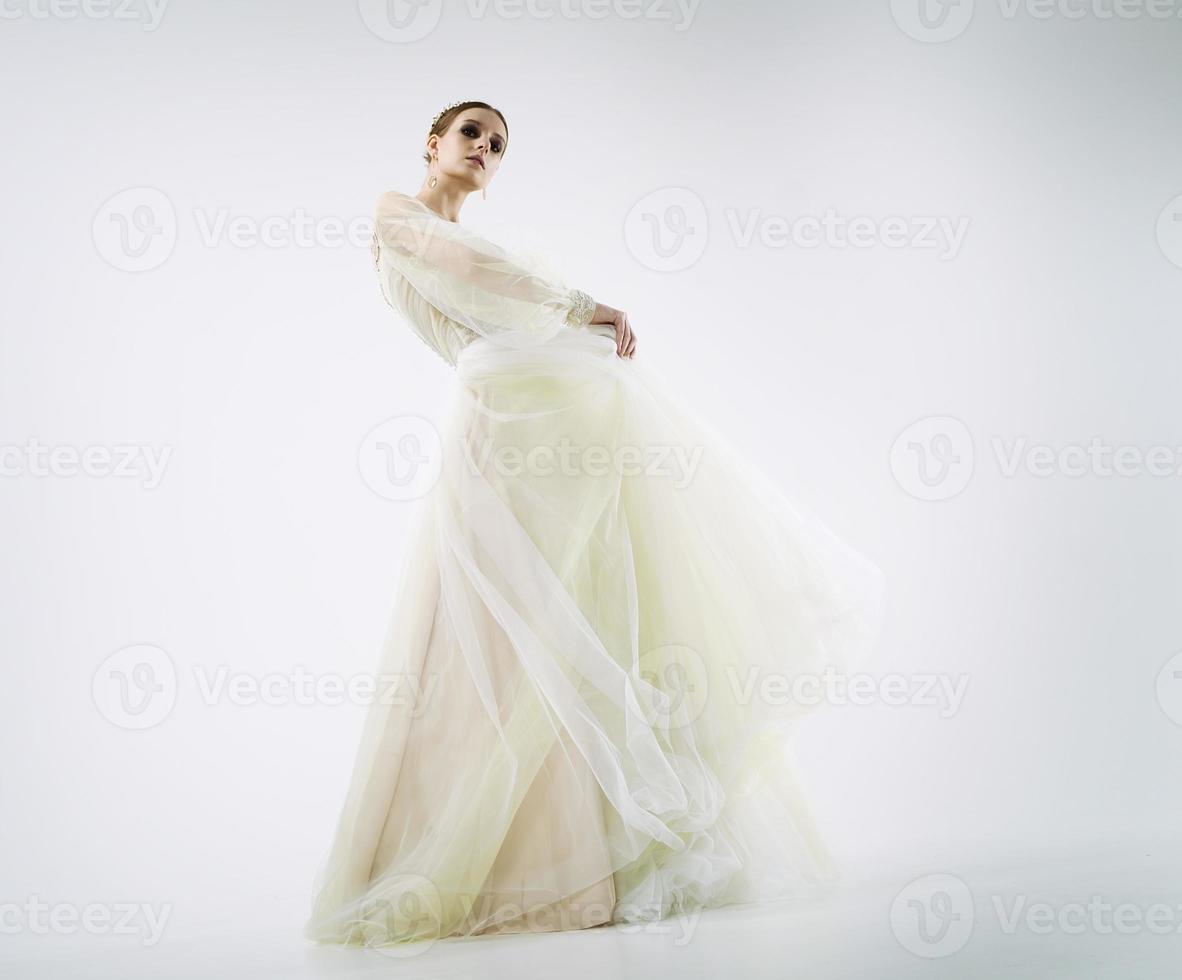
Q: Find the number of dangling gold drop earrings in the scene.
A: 2